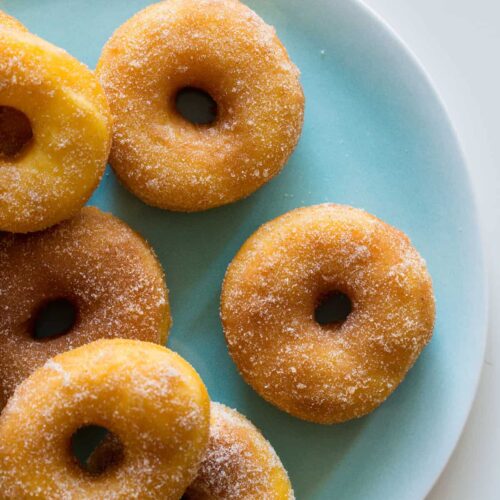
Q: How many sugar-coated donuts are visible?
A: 6